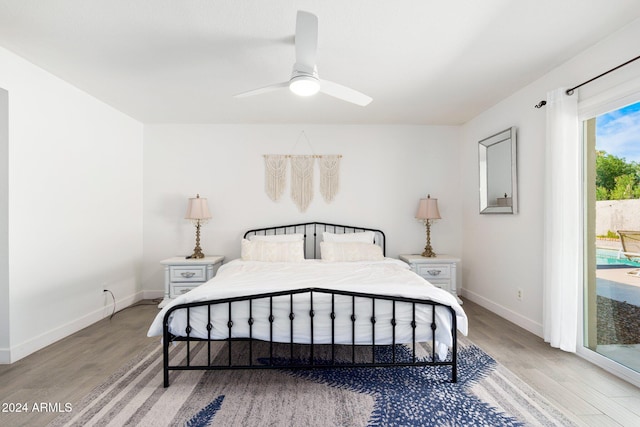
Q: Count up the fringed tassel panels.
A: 3